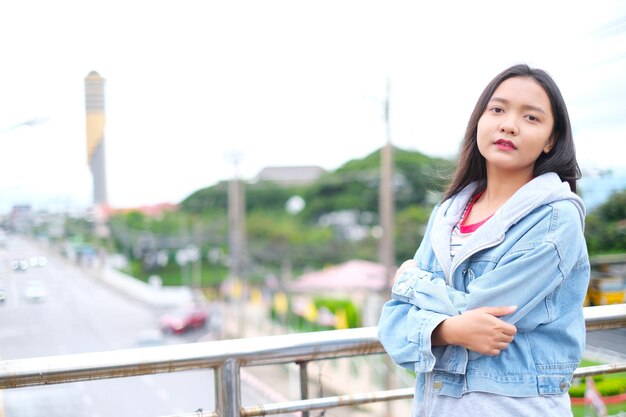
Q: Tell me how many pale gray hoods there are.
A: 1